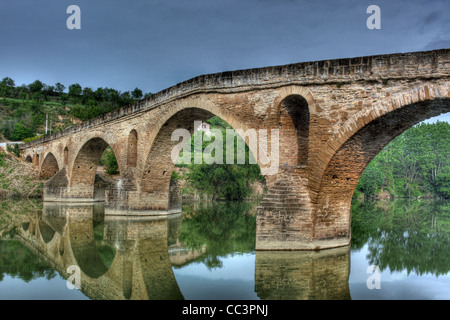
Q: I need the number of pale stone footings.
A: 3